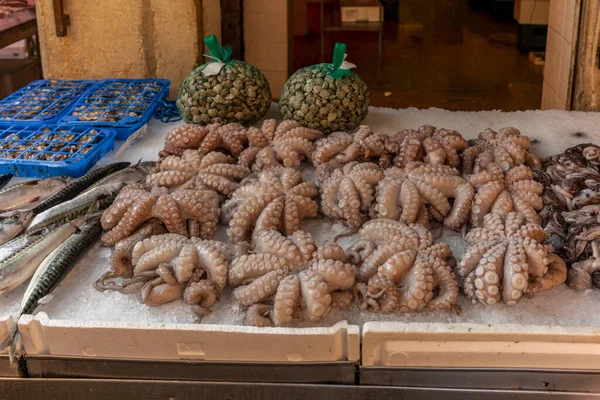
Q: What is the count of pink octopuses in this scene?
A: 15